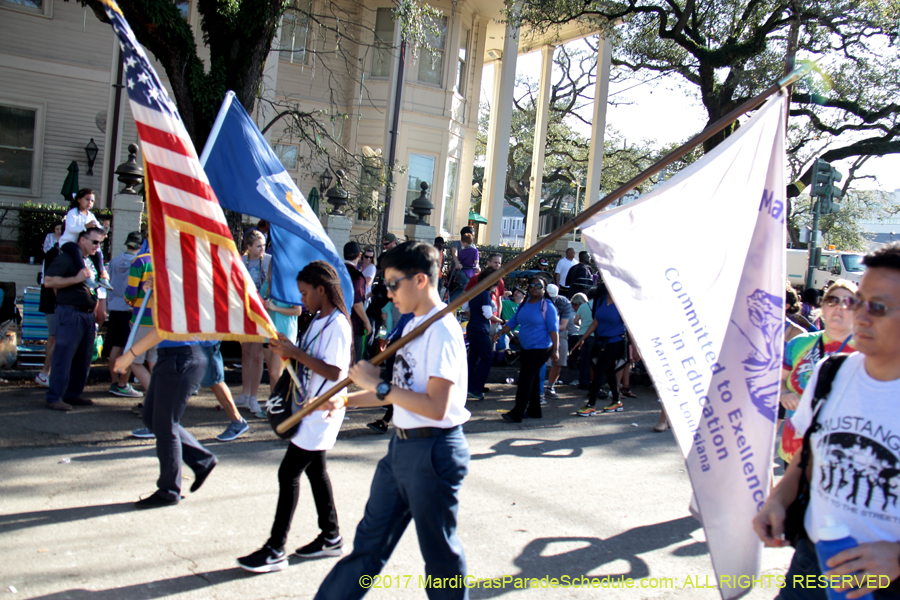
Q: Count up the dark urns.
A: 3